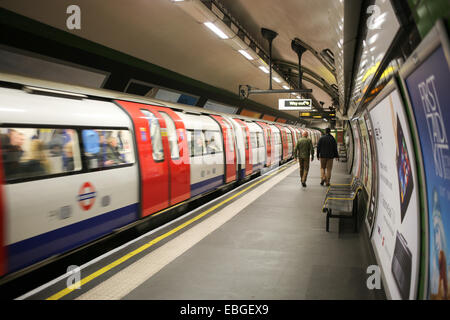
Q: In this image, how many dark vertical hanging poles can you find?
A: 2